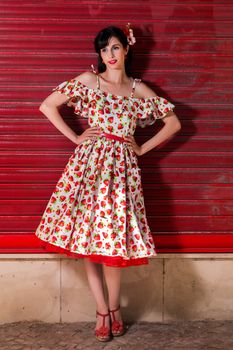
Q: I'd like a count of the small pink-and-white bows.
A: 2